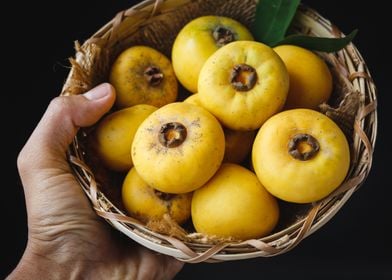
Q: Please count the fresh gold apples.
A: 10